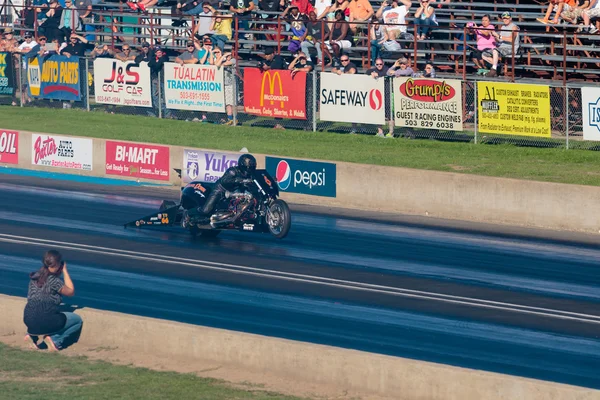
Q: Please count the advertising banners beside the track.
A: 14